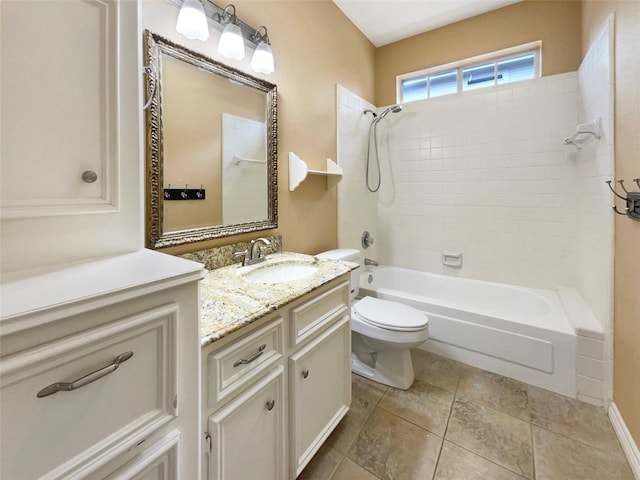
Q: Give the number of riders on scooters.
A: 0